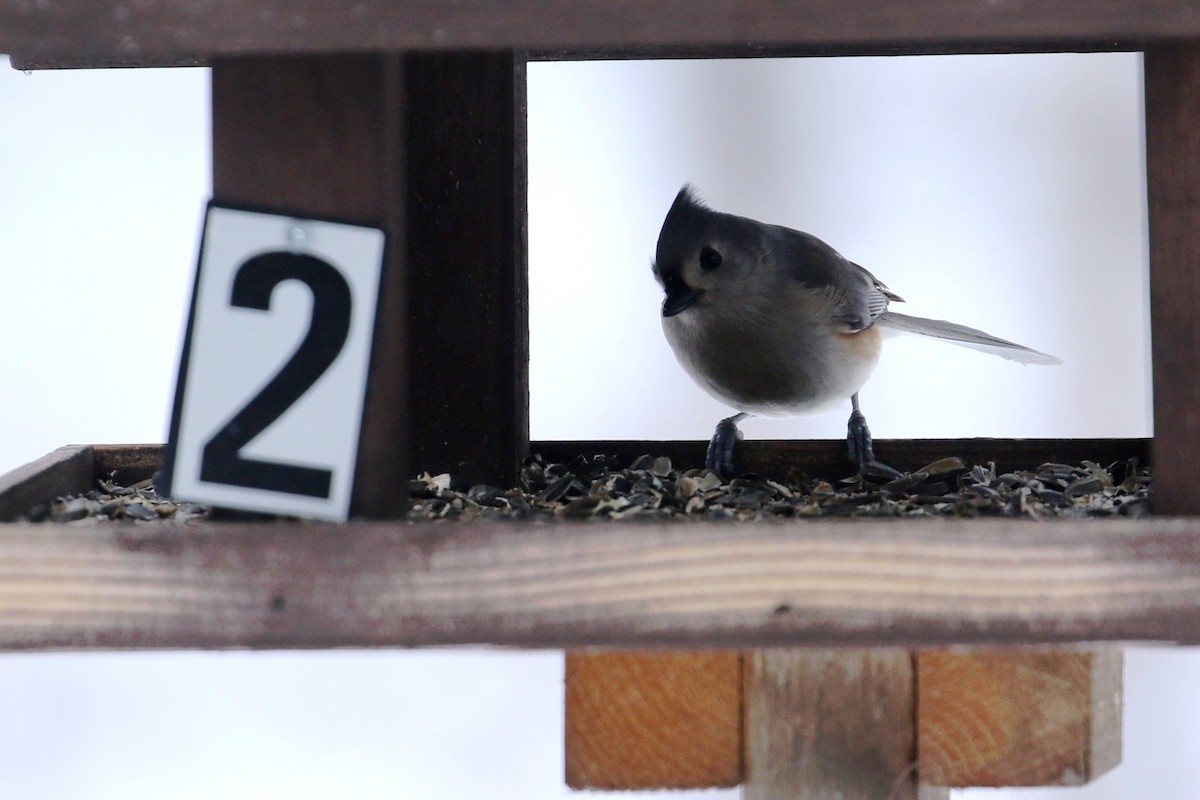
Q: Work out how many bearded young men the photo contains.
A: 0